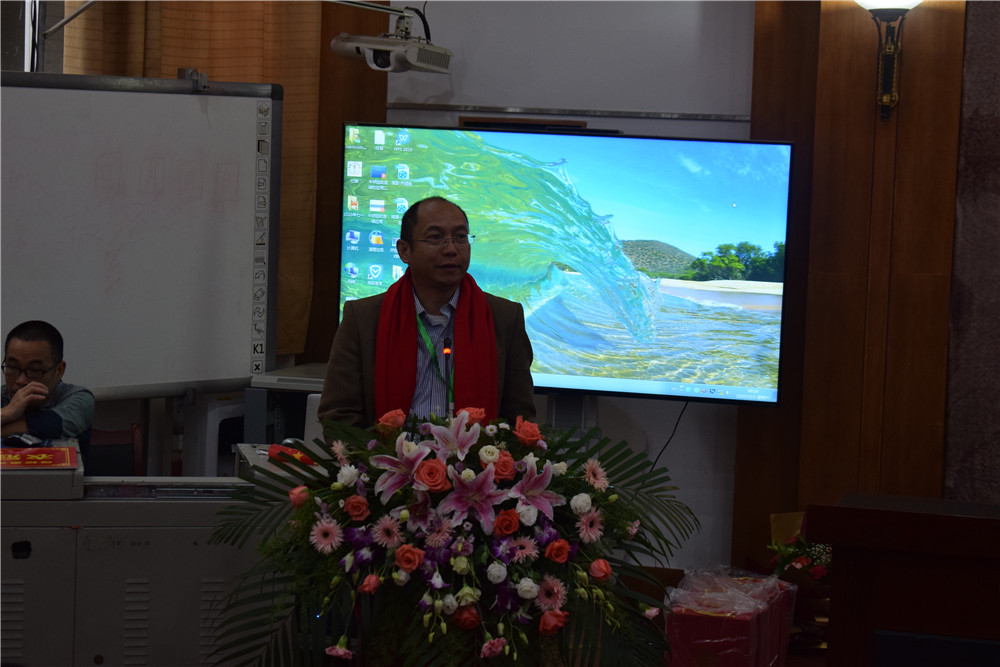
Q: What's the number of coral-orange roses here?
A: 14